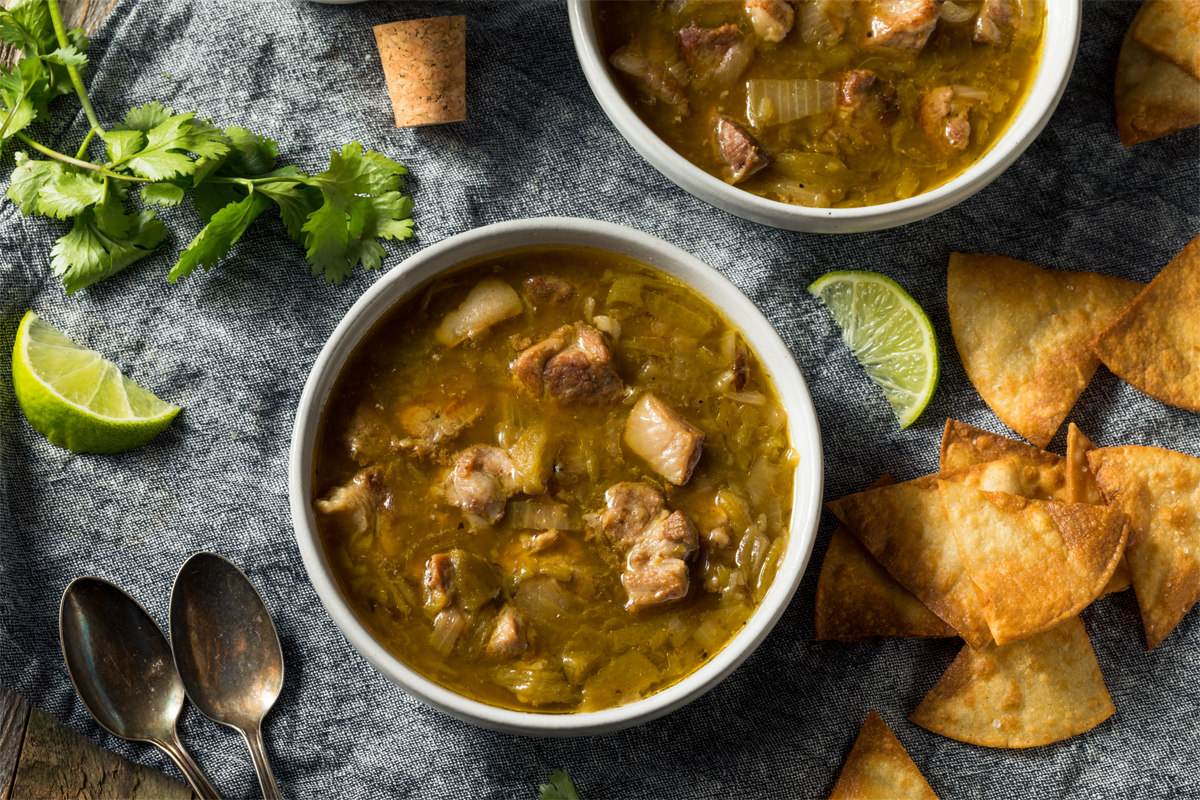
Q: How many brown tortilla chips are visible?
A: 12